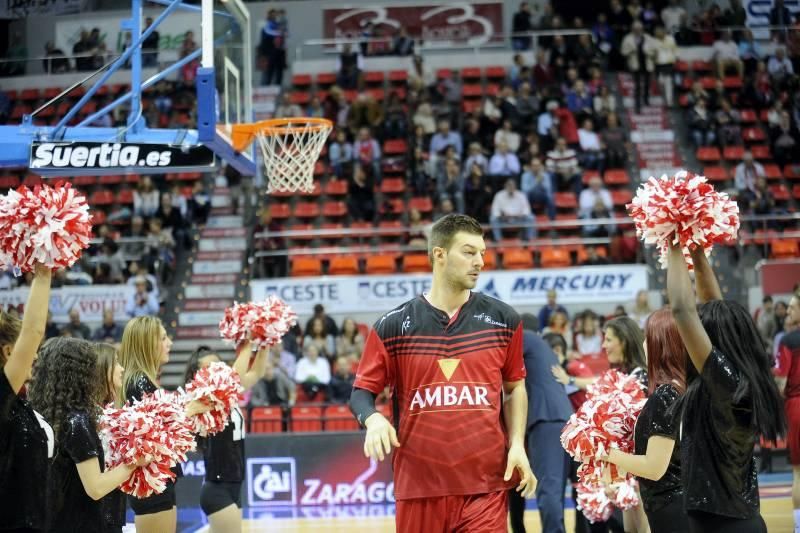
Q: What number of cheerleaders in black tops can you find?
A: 8